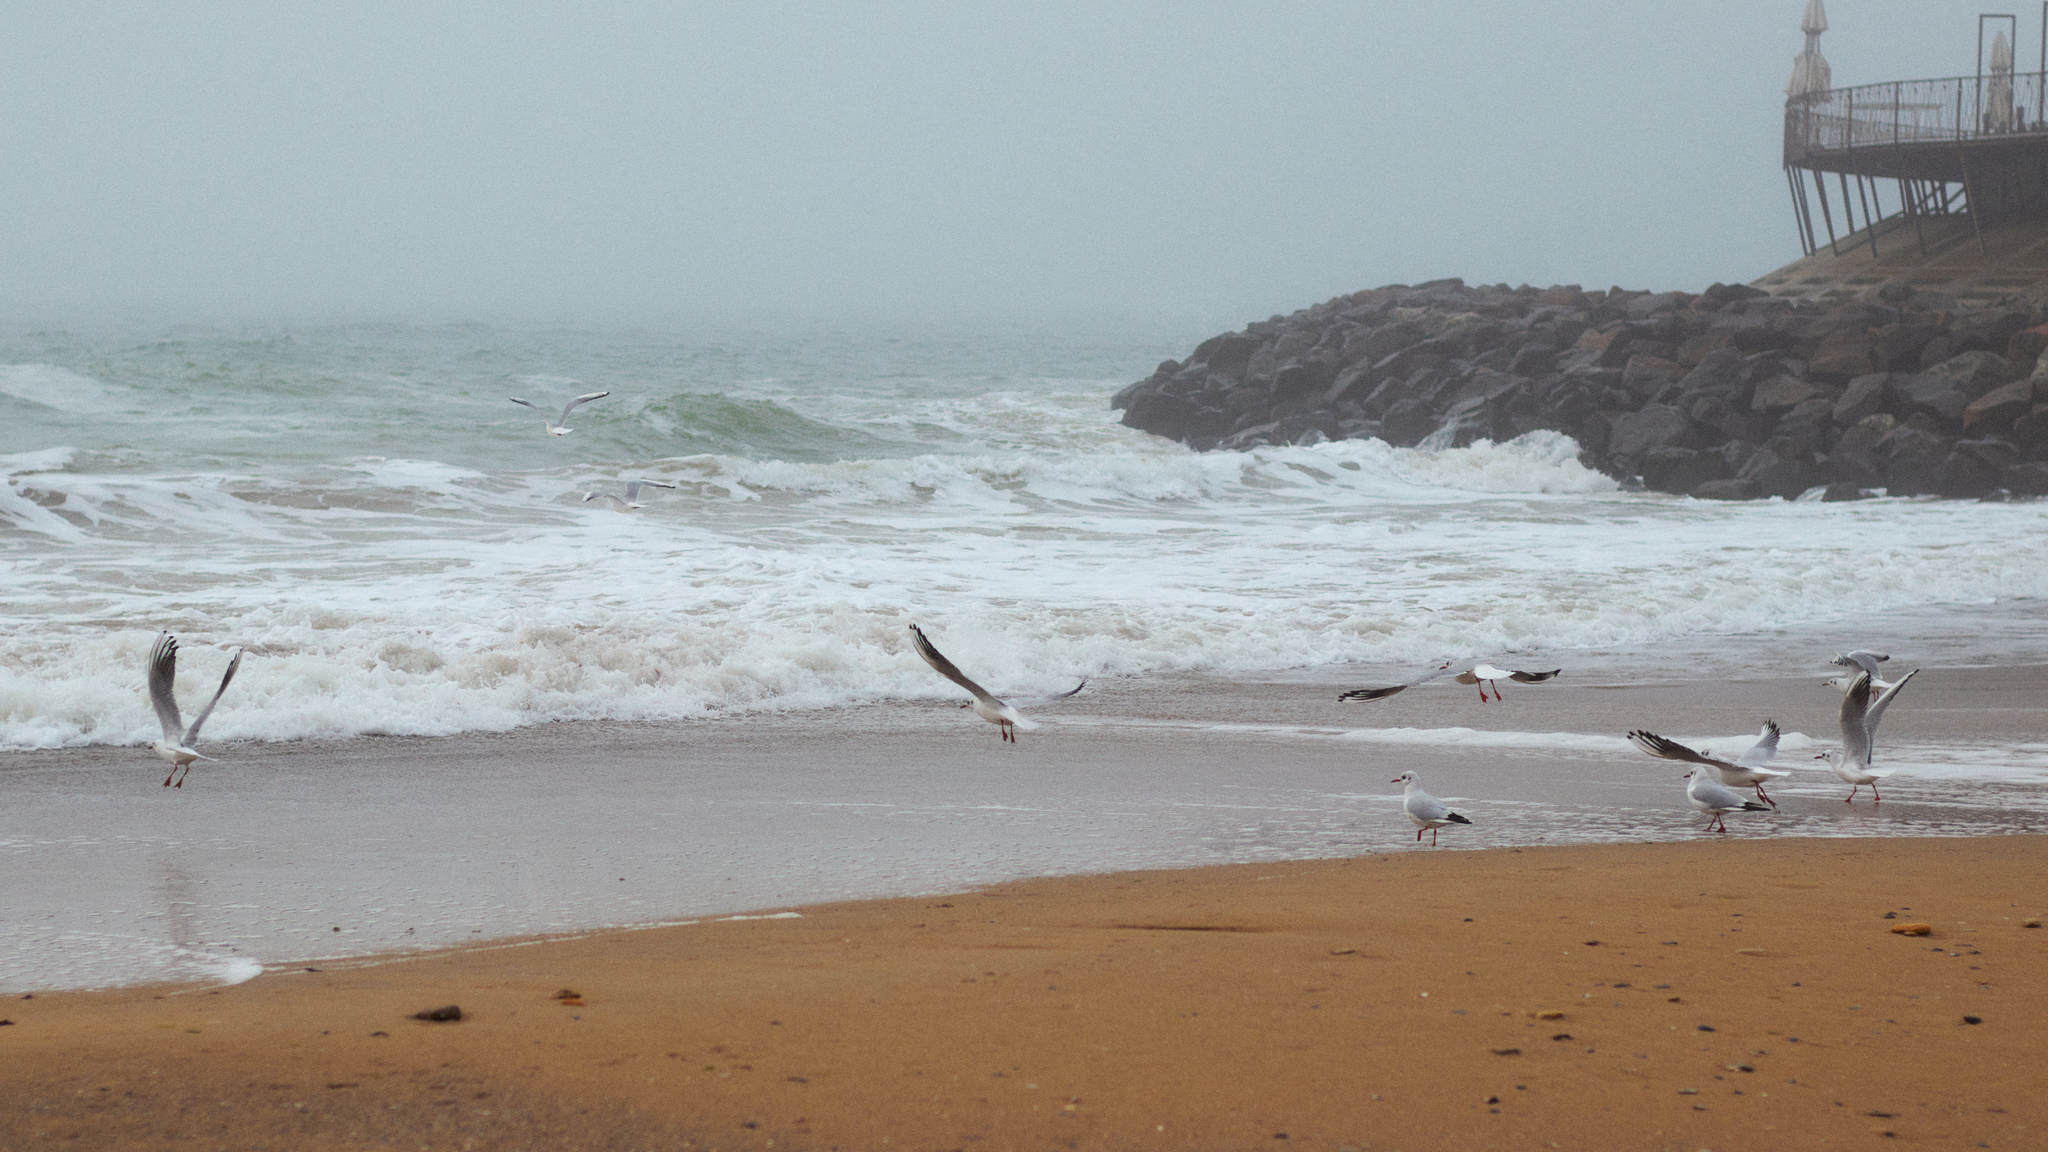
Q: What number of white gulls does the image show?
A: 10